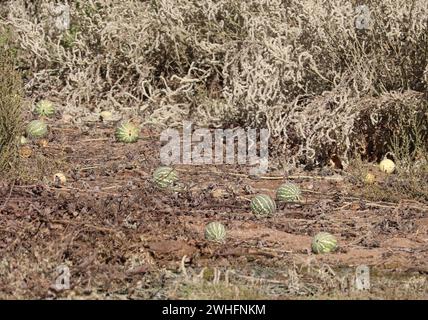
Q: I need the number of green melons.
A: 8